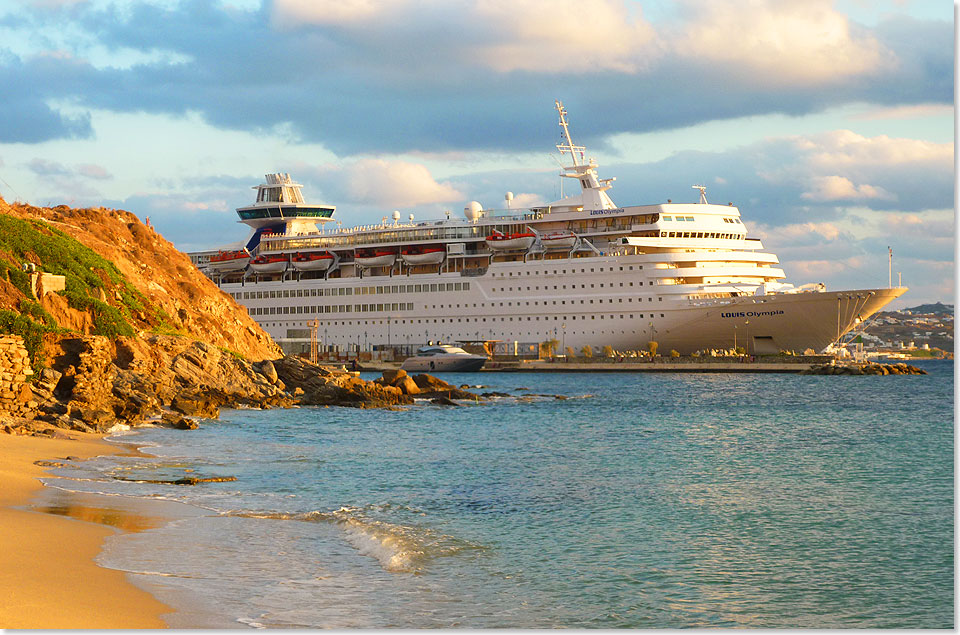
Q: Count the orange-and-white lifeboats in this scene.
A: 7